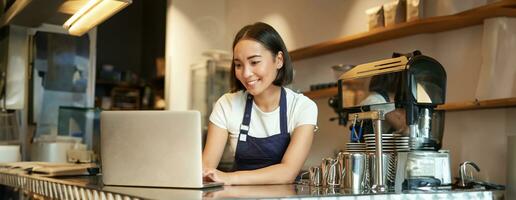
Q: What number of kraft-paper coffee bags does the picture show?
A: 3